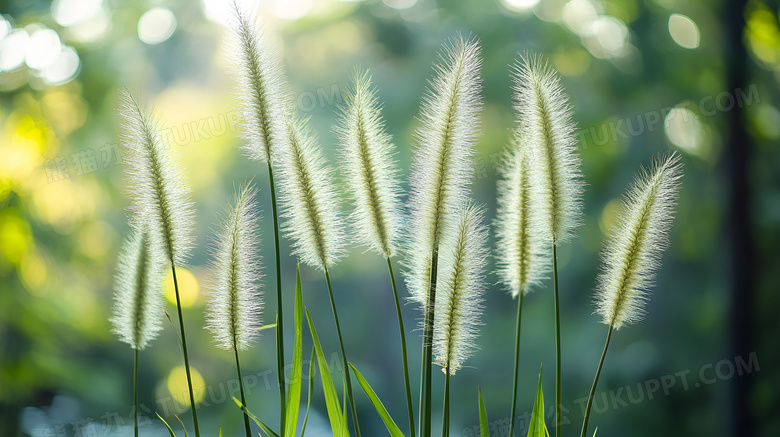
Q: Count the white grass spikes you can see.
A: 11